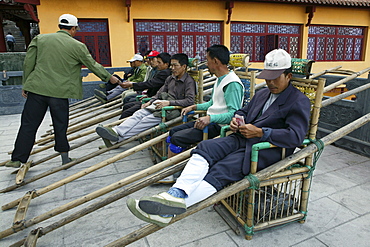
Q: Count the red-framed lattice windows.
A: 4